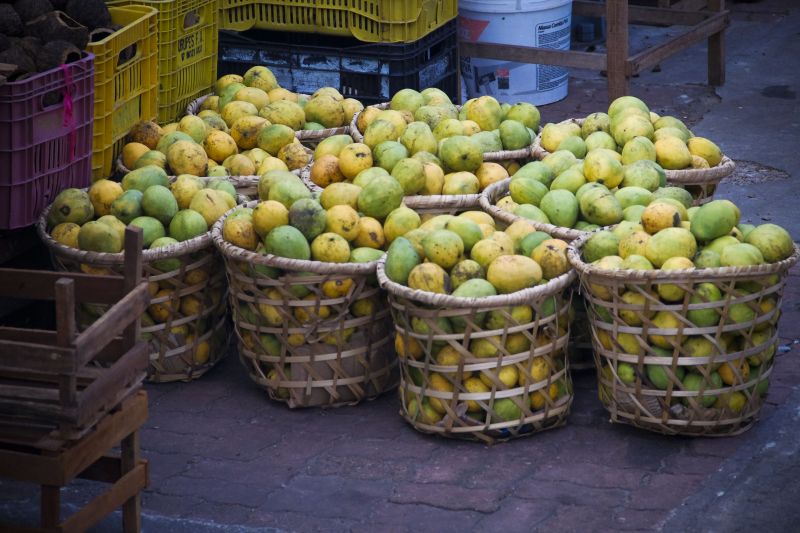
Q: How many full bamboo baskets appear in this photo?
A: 10